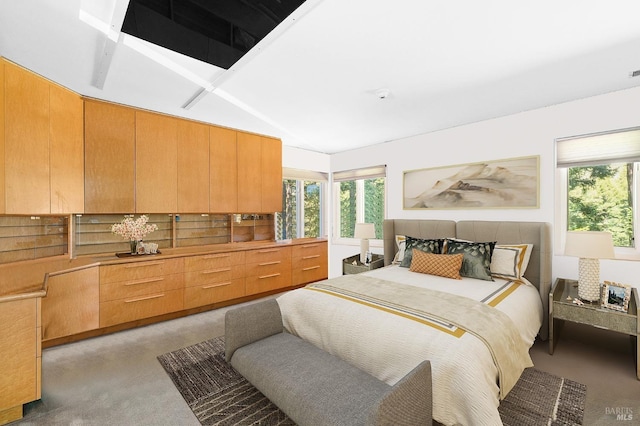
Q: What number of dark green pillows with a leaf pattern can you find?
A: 2